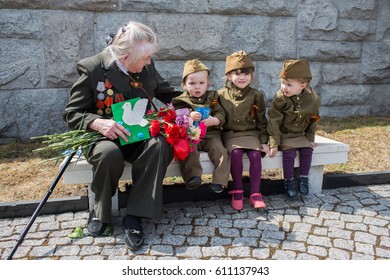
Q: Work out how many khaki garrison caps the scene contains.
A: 3